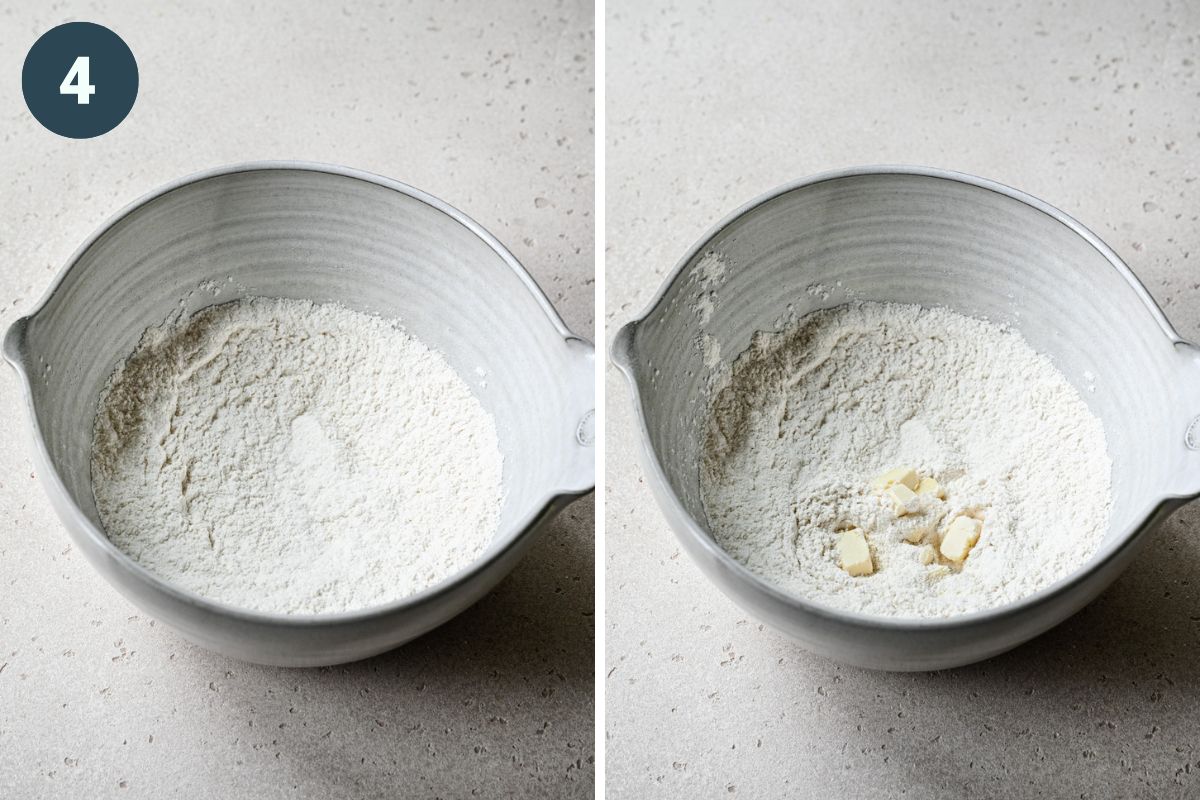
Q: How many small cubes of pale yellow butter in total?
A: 5